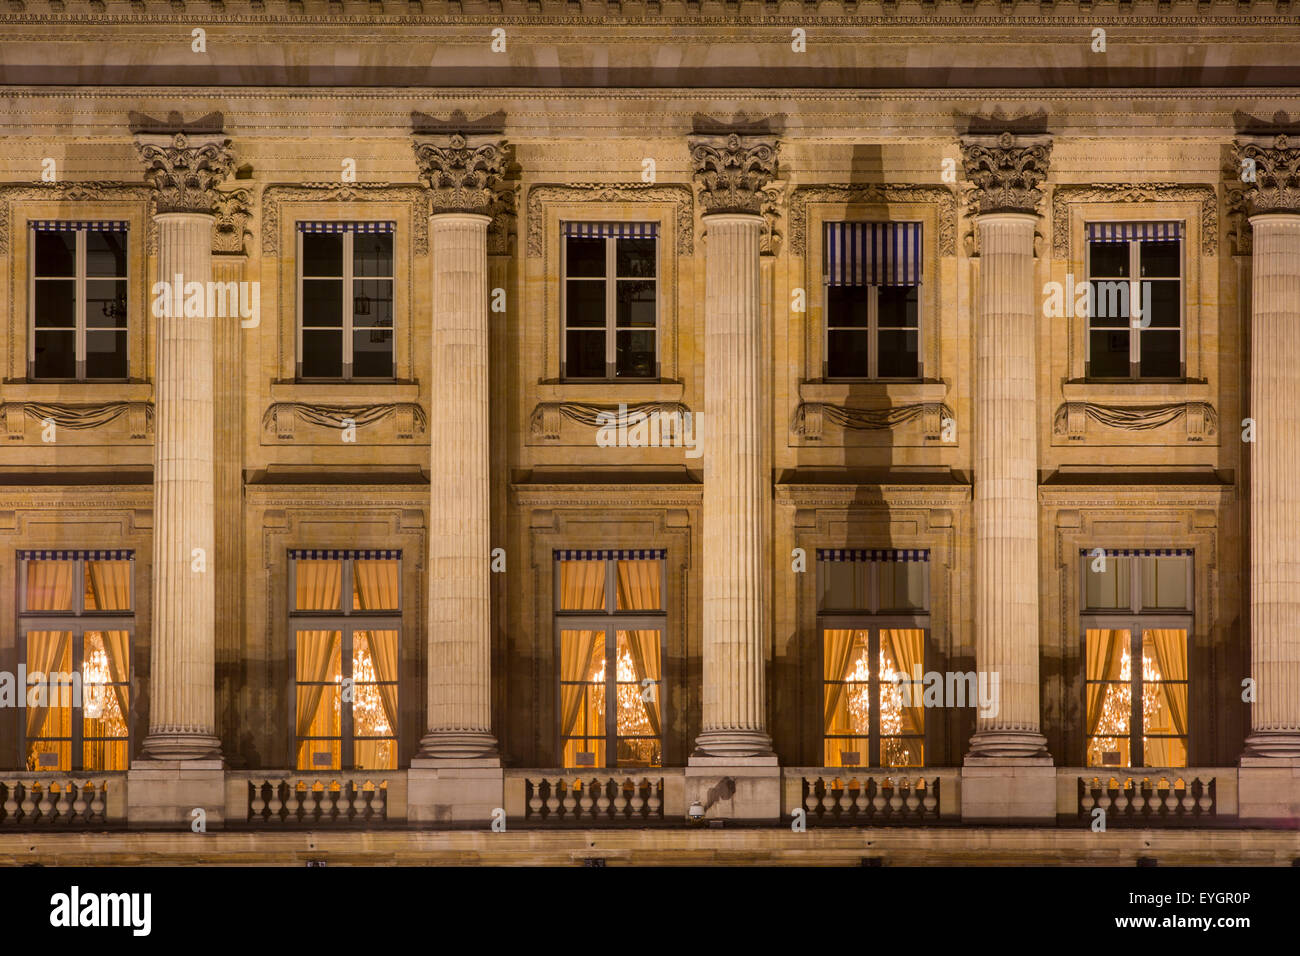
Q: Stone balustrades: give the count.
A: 5